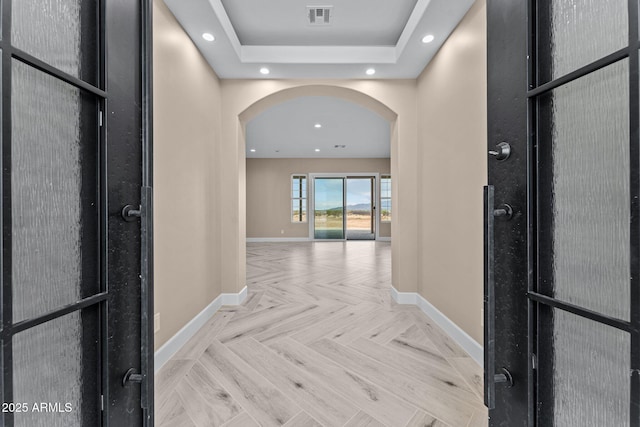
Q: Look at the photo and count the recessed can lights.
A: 7